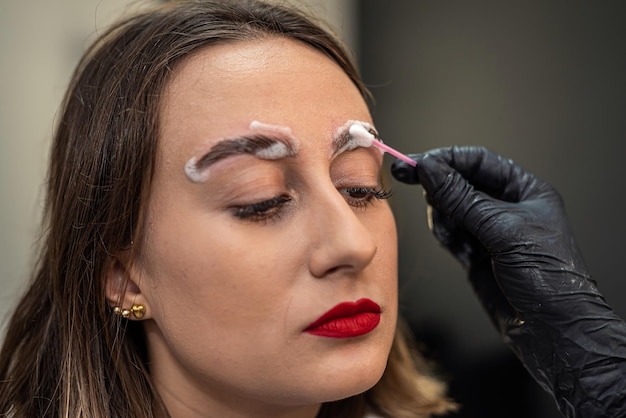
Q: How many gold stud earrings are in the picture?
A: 3